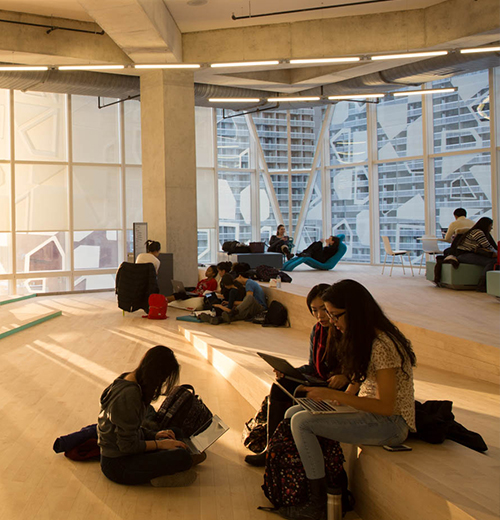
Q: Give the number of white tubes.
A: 11